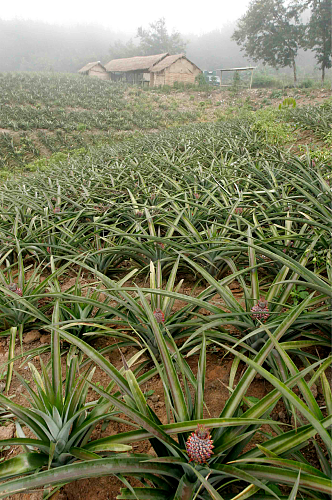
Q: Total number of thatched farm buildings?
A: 3